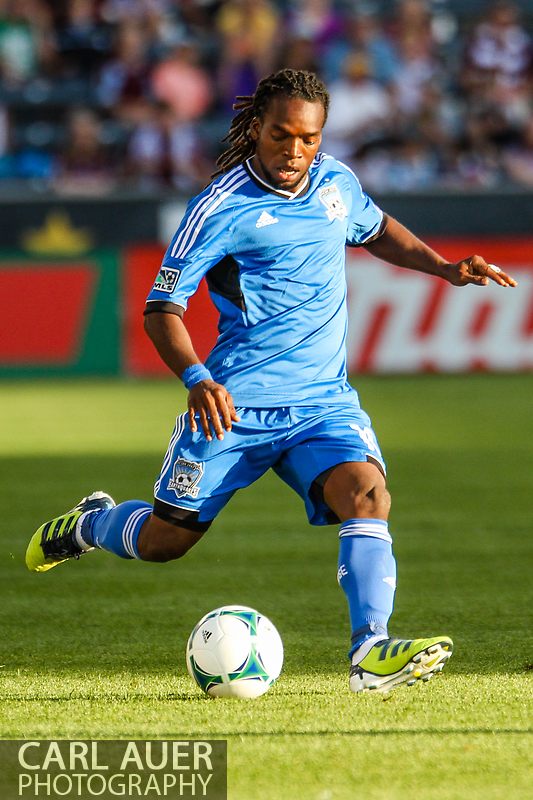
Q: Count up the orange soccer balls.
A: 0